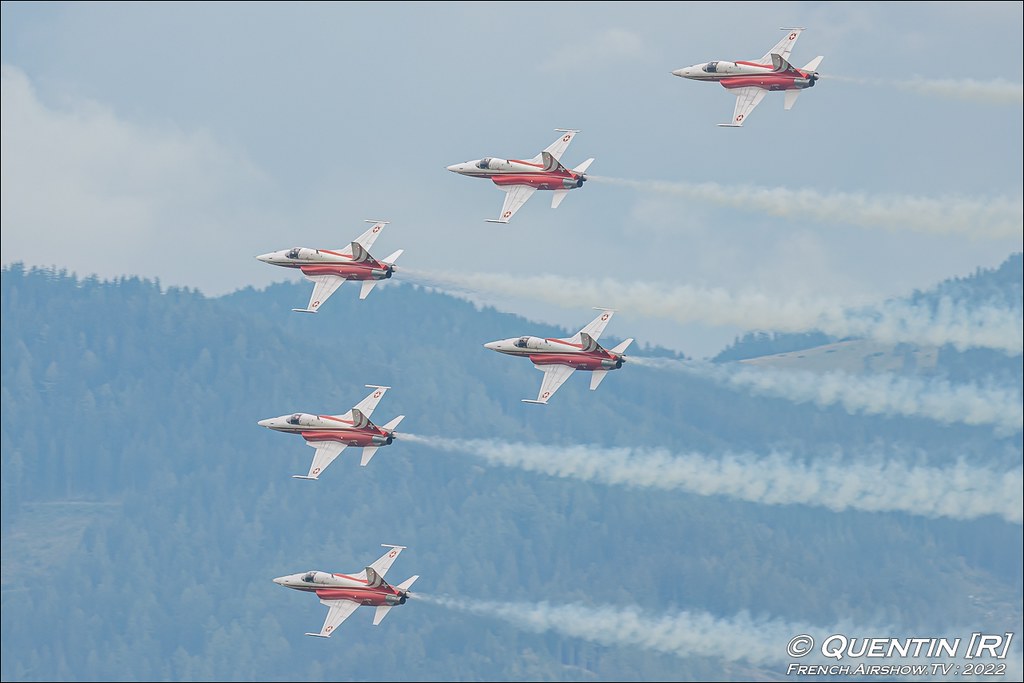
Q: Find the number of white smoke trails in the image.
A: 6